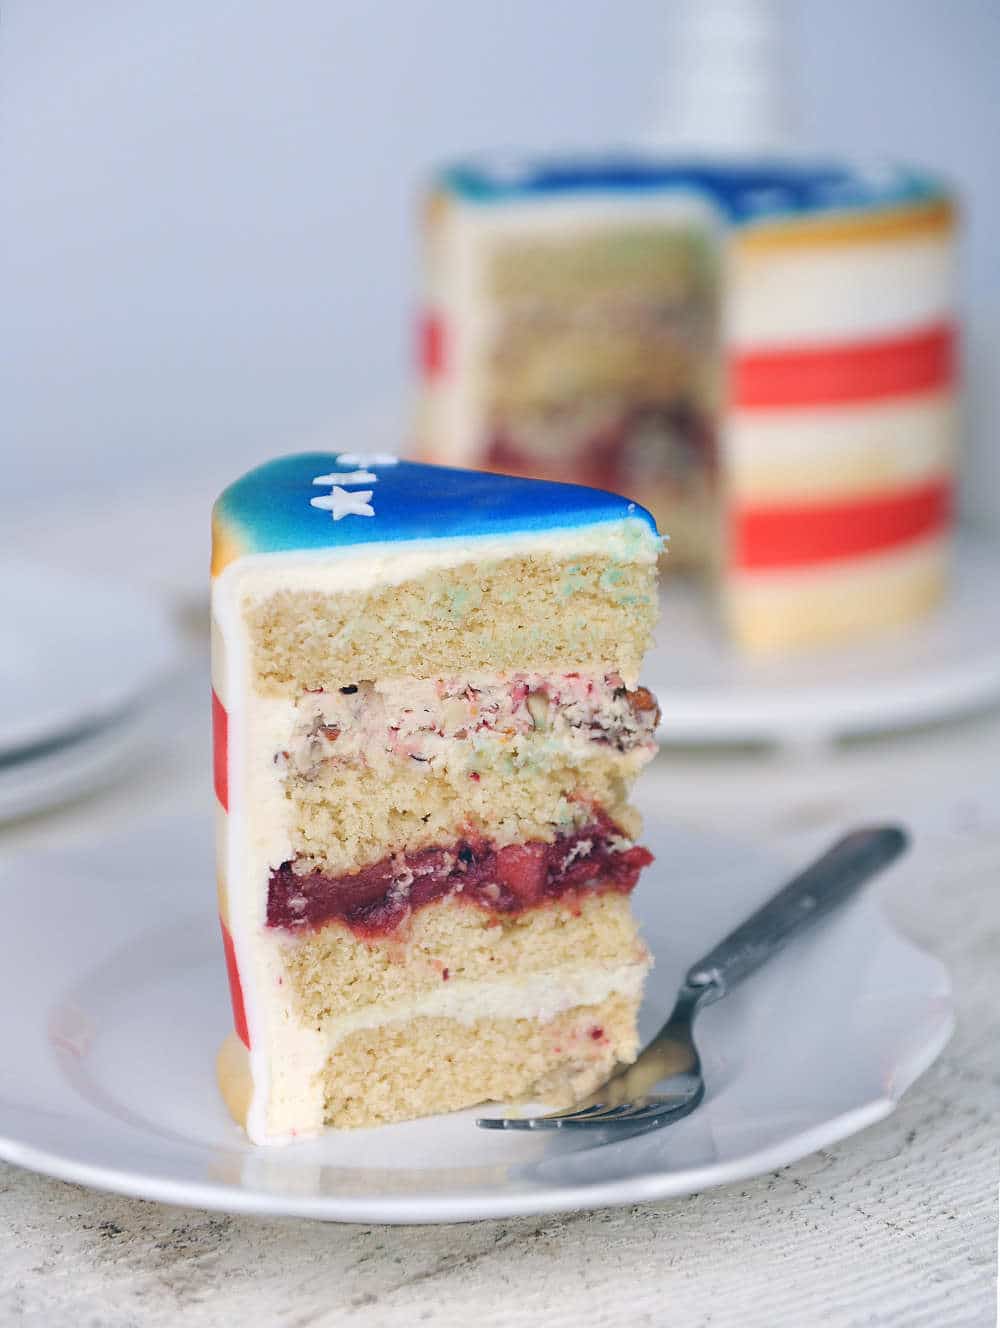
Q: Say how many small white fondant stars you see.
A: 3